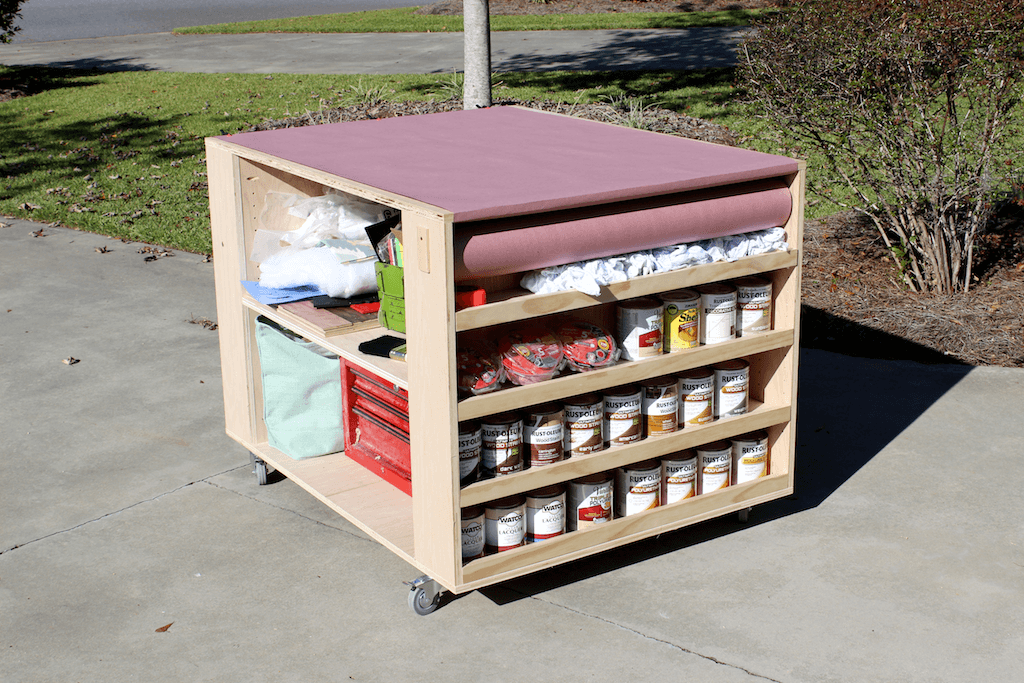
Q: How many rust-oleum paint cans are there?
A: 14